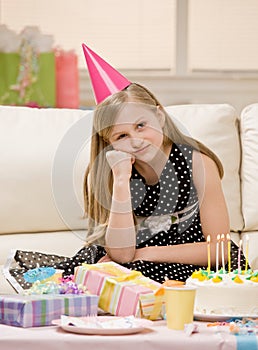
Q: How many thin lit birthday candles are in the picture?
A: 6